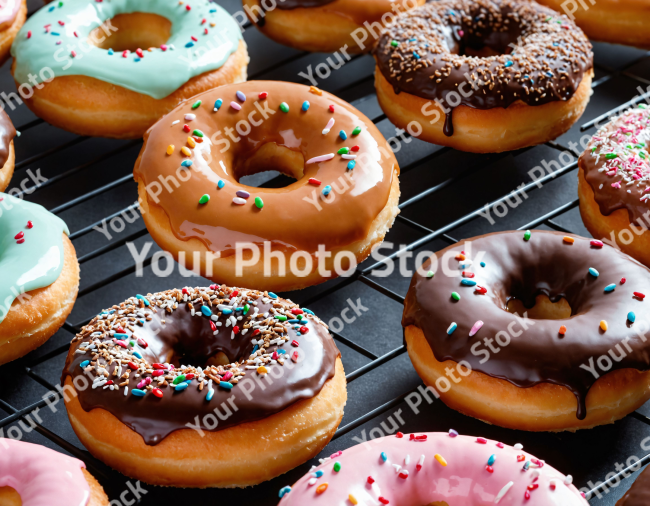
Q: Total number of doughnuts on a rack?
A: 14